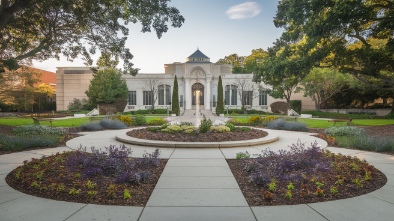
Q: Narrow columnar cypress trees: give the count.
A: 2